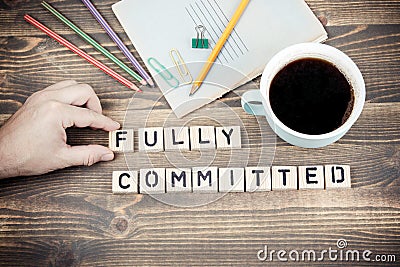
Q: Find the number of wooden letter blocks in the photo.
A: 14